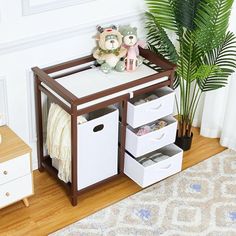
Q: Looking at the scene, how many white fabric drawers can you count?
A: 3